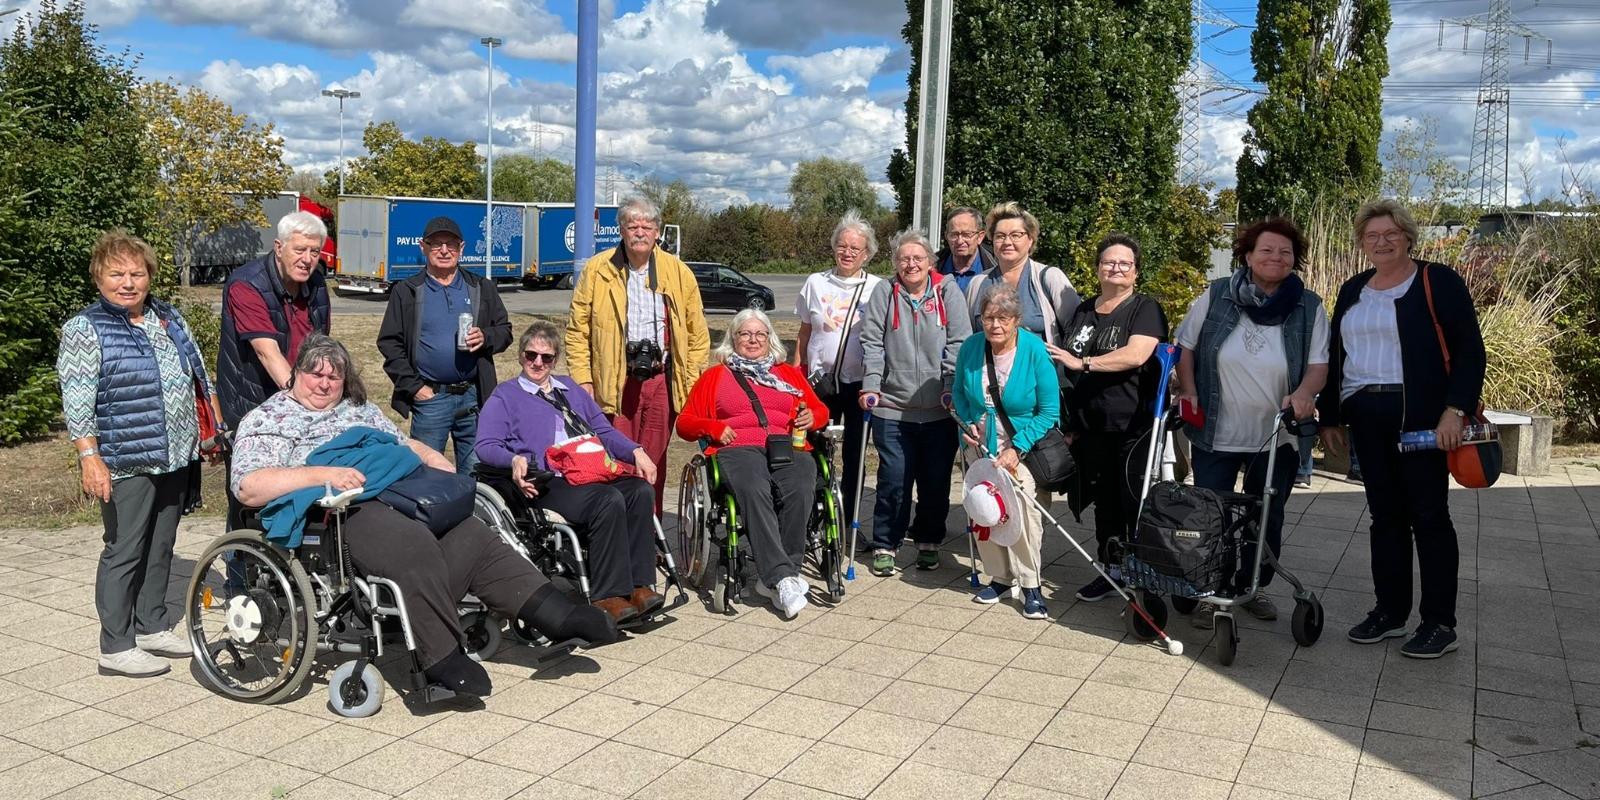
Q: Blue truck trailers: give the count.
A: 2